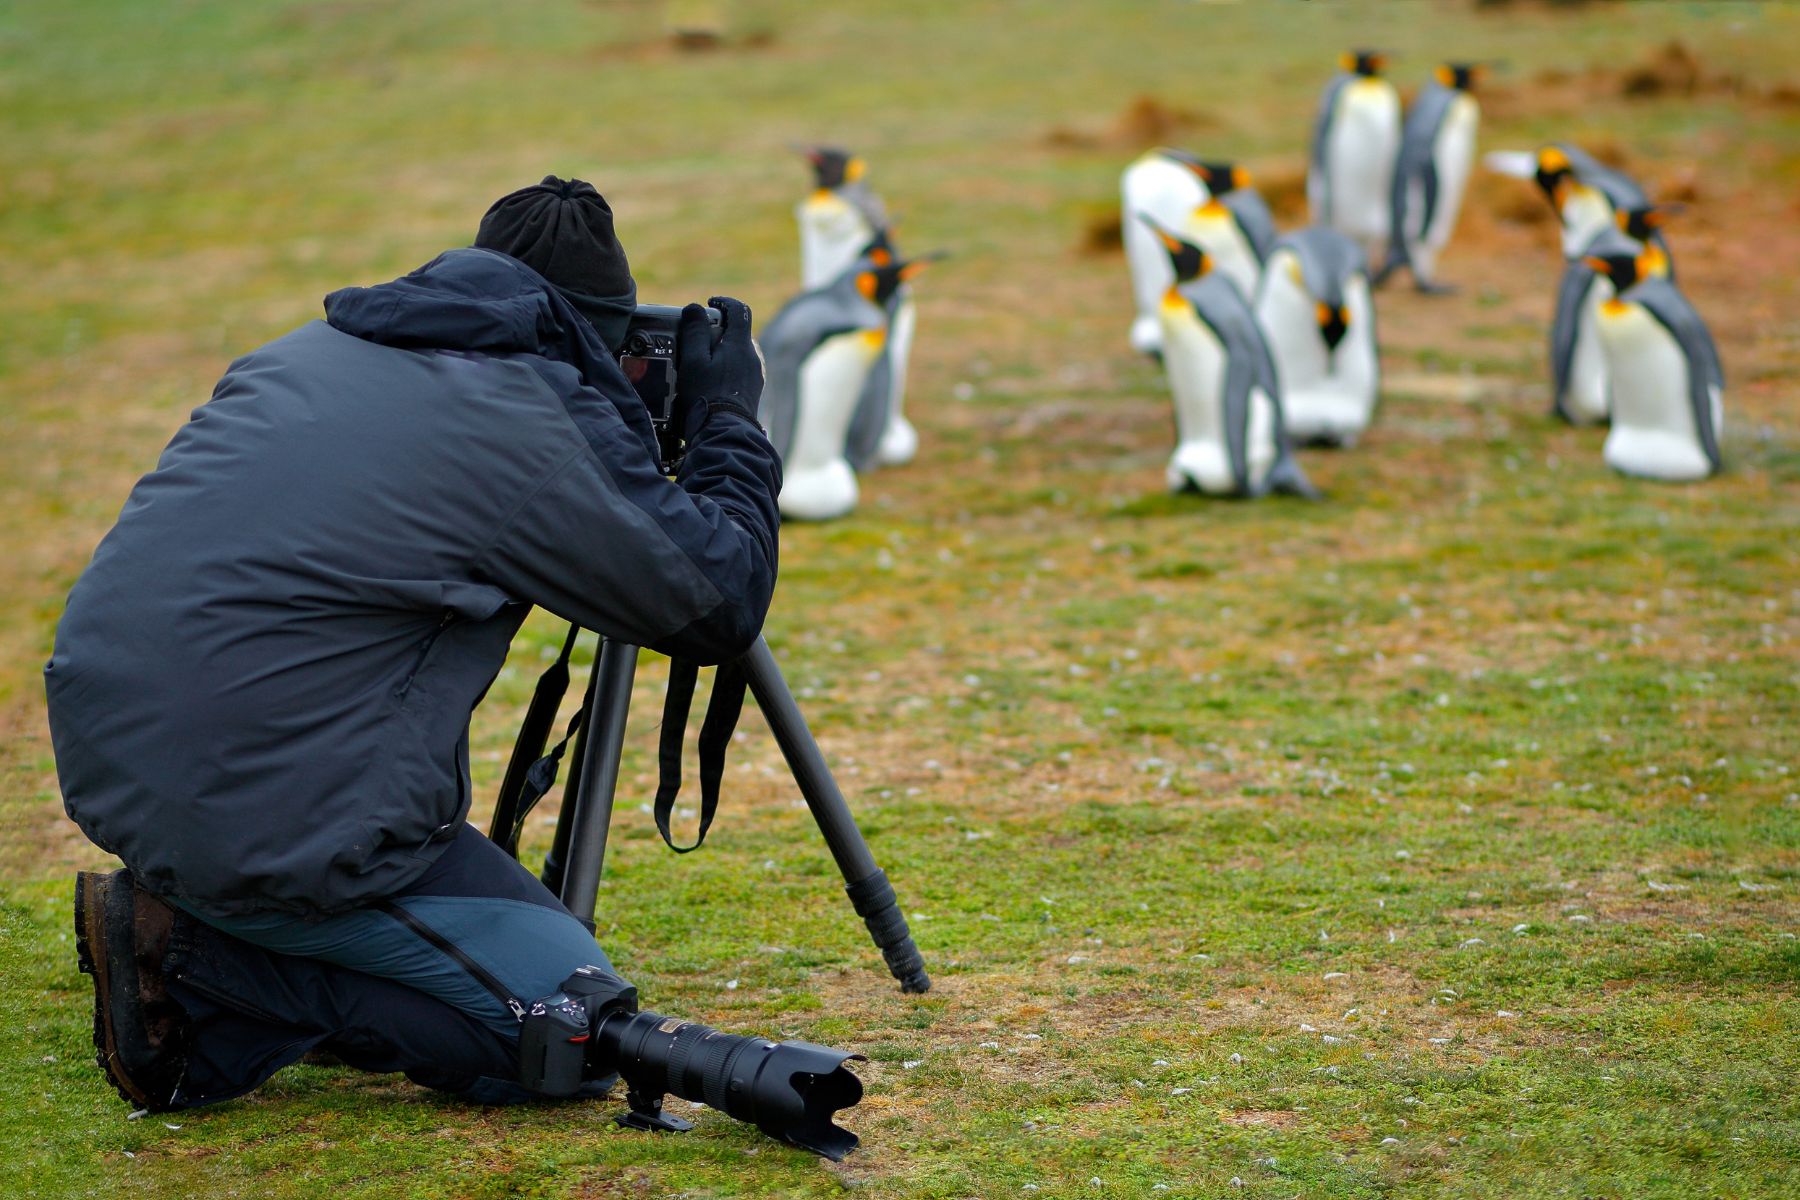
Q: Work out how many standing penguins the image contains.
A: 12